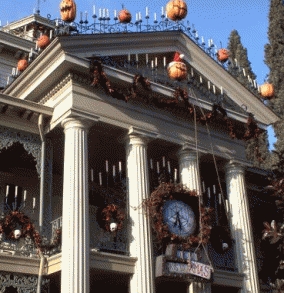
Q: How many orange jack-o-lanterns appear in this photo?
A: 8